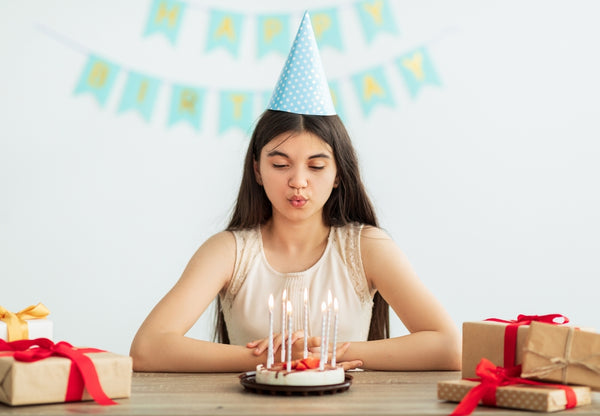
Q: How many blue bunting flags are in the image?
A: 13